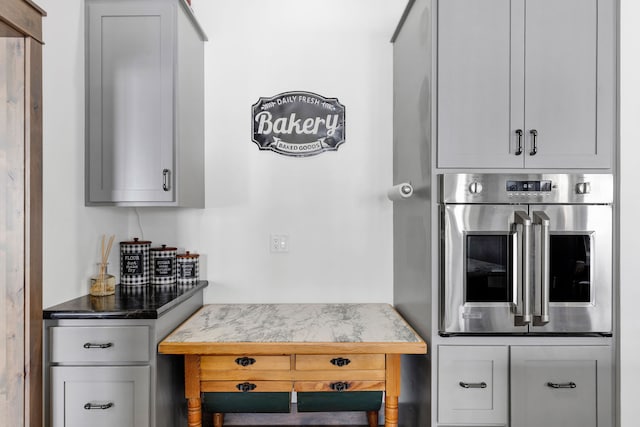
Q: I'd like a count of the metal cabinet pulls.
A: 7